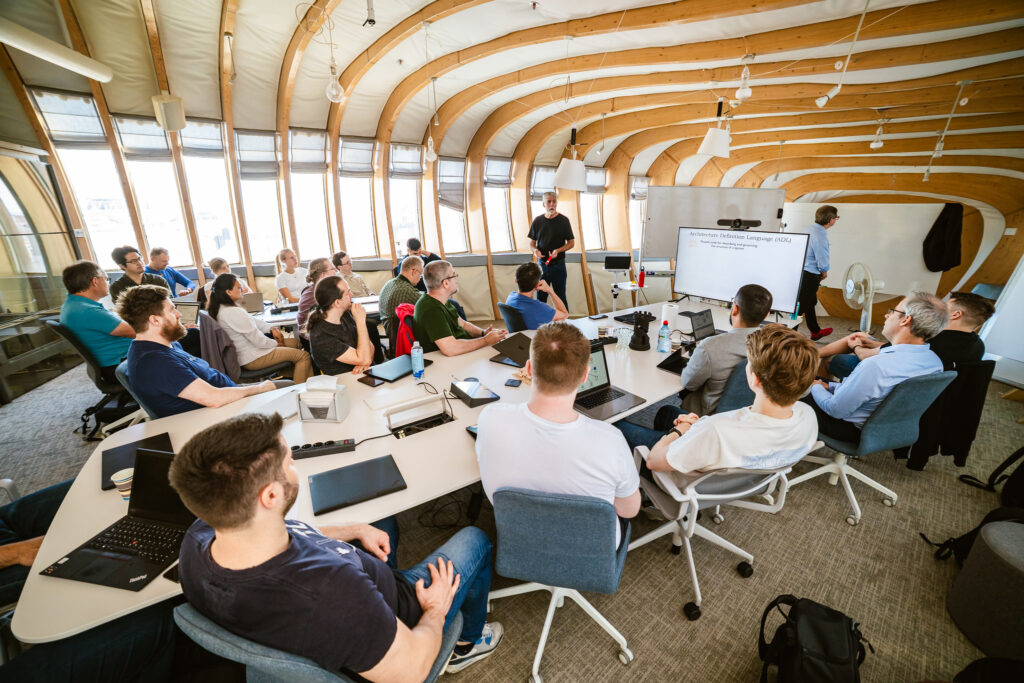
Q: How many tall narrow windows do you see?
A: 12